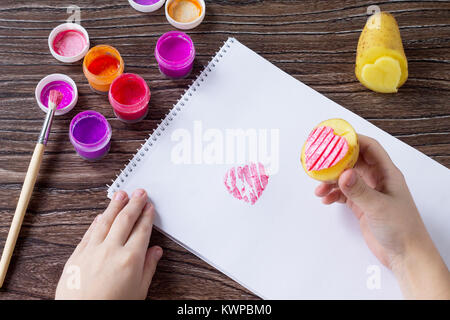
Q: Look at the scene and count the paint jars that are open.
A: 4